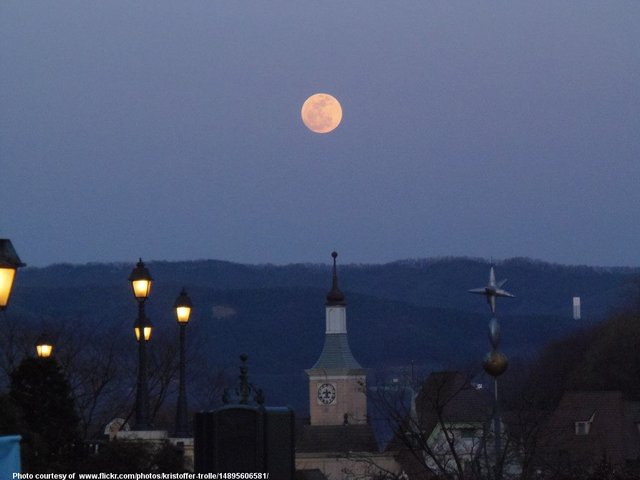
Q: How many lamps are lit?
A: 5